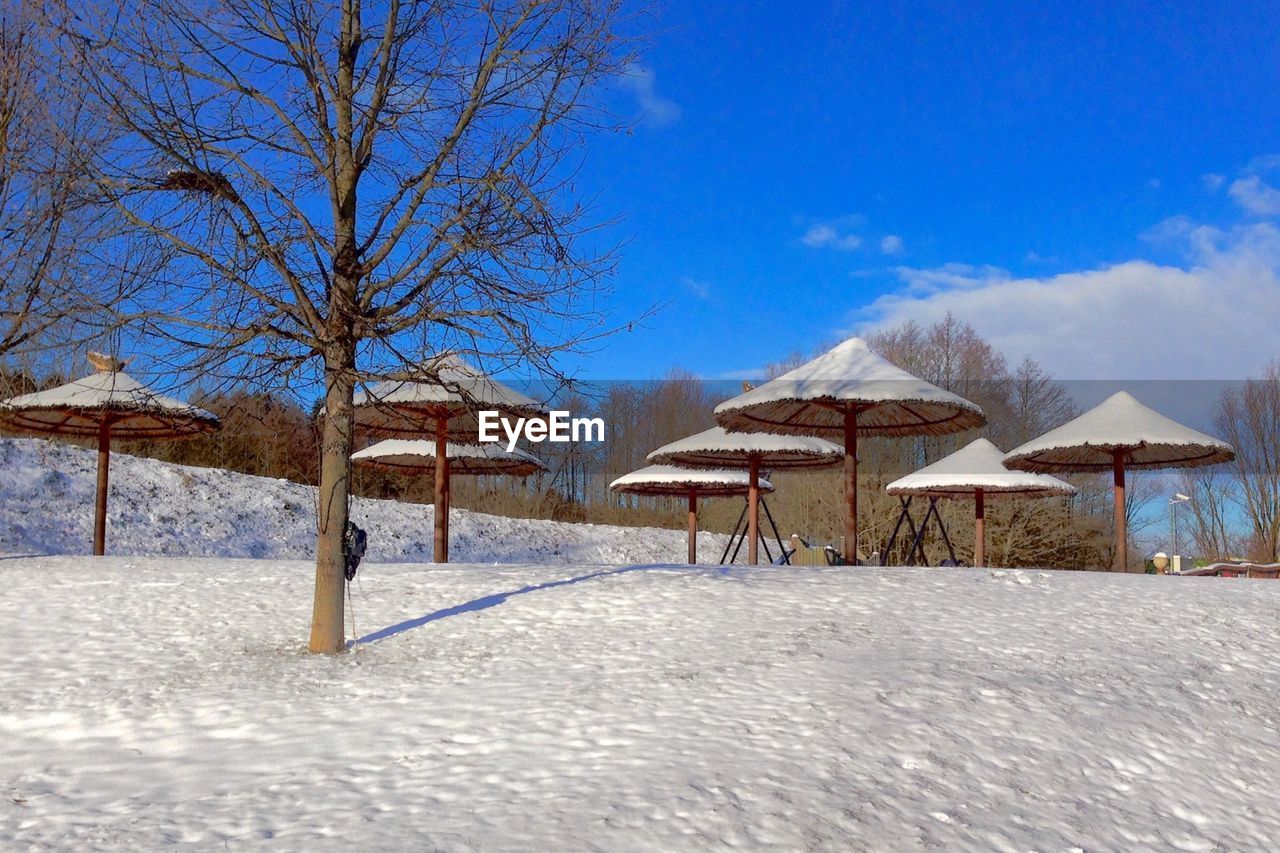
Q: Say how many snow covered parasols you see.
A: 8